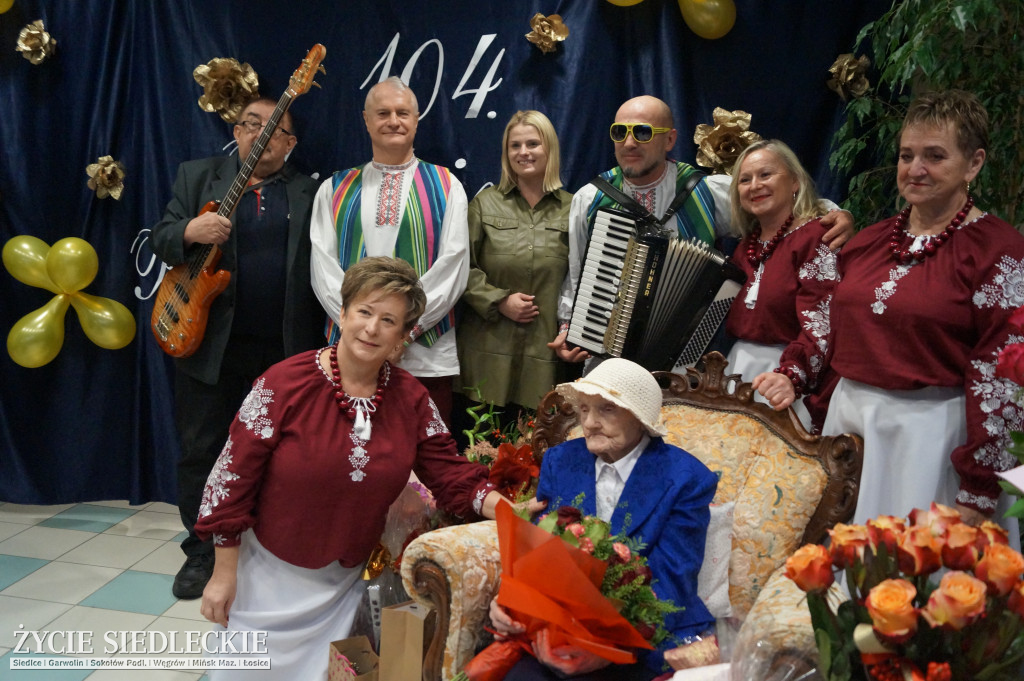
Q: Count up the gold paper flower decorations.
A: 6